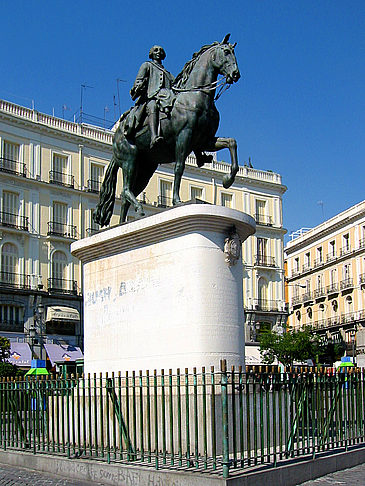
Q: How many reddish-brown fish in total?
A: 0